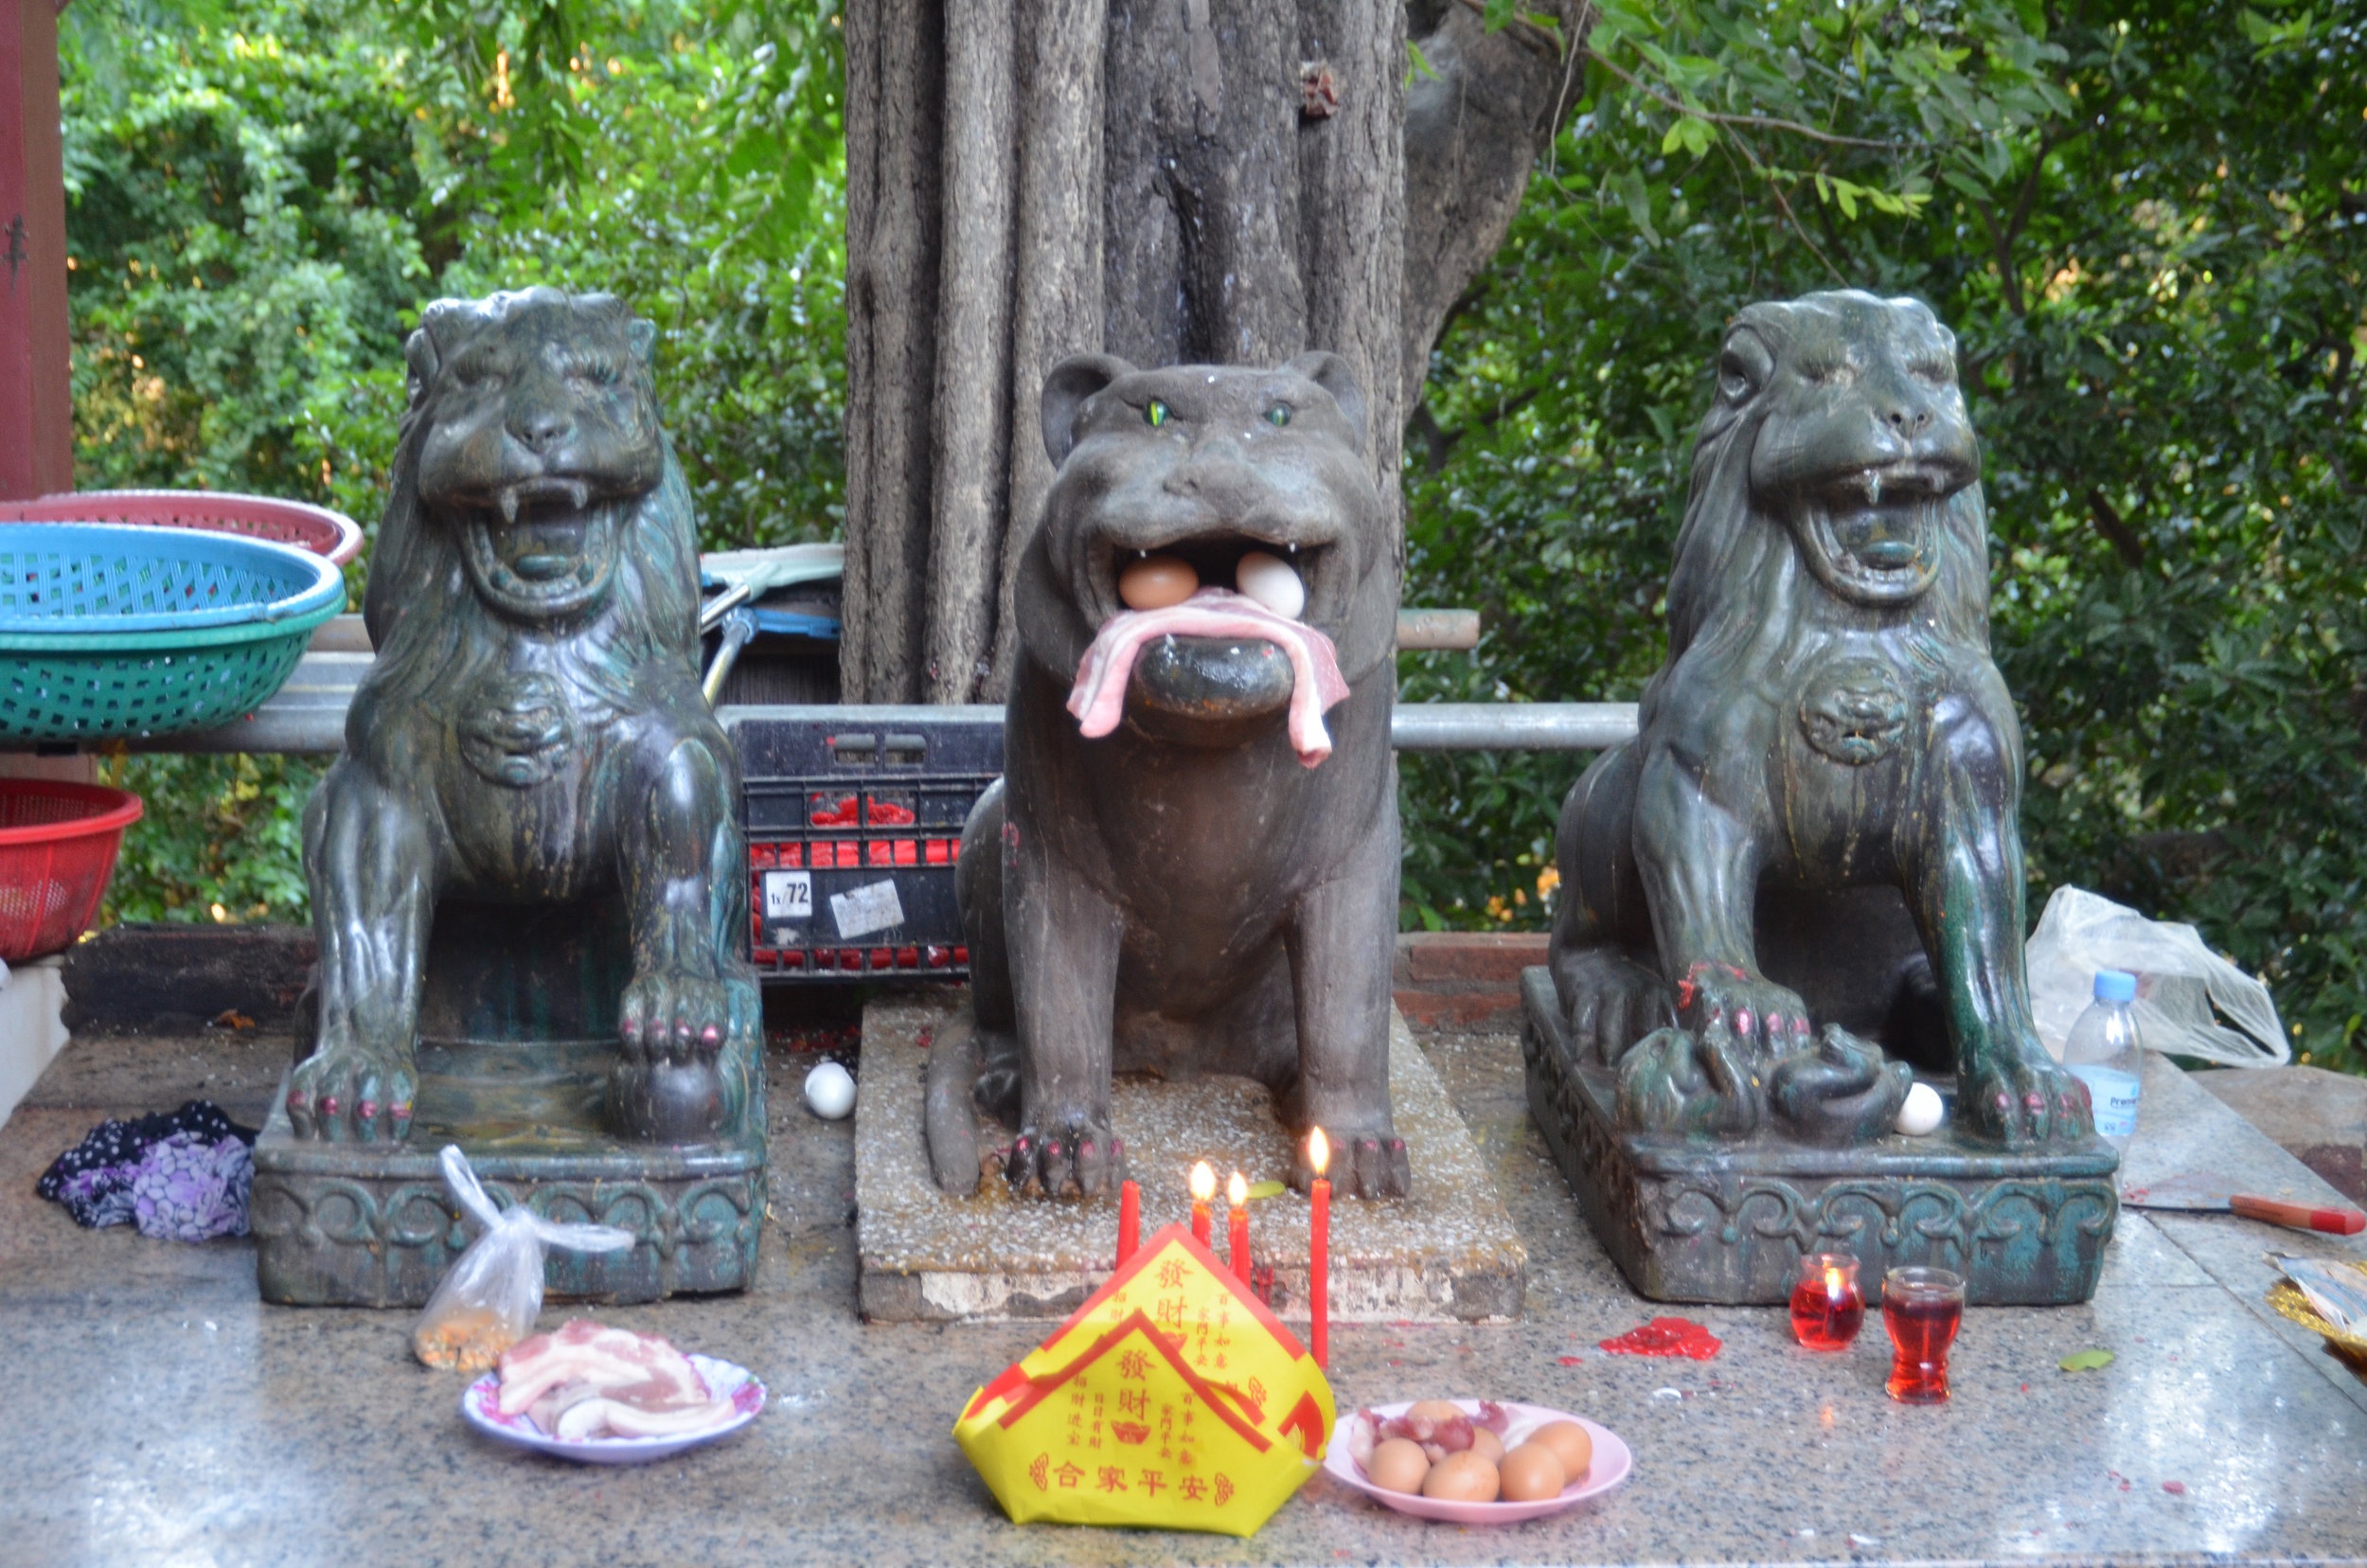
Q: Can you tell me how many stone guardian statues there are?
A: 3